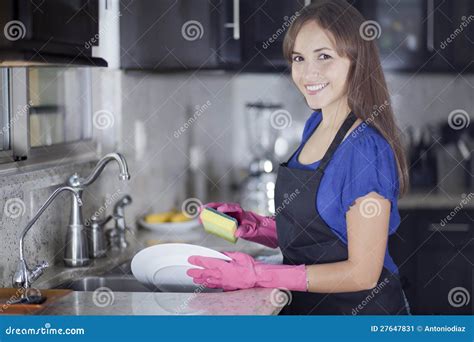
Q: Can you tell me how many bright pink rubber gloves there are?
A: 2